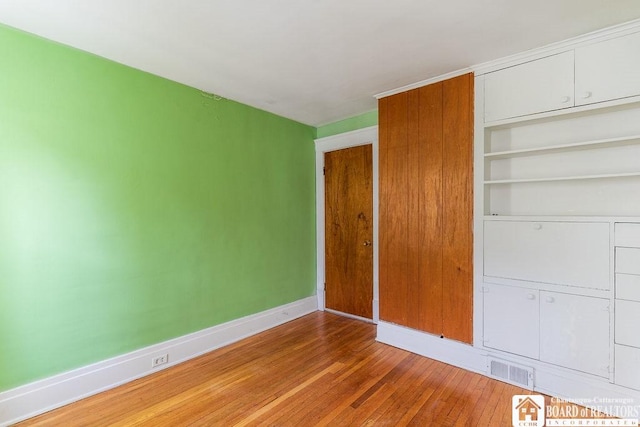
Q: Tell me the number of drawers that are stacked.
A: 5